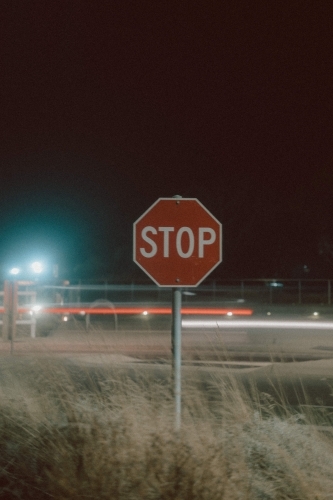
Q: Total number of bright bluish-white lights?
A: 2